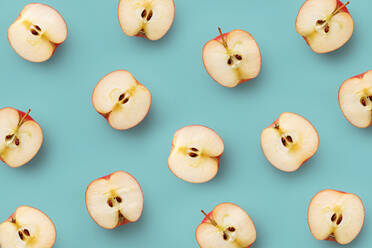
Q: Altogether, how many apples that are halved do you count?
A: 13